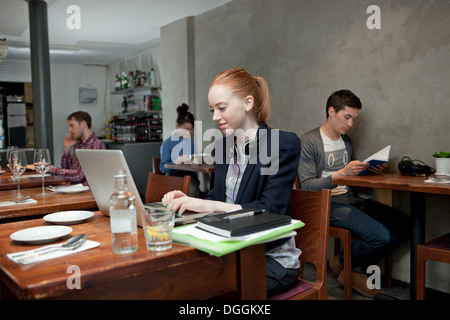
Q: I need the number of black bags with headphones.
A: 1